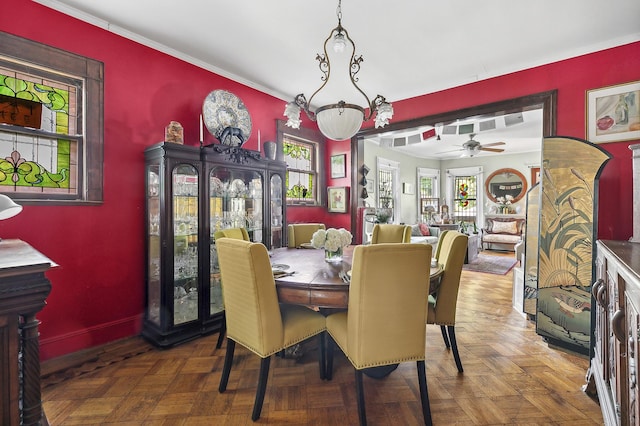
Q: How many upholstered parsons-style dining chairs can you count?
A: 6